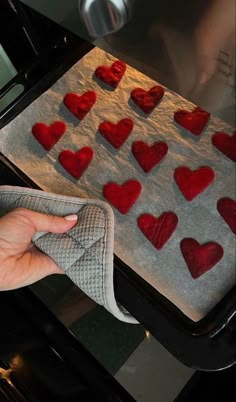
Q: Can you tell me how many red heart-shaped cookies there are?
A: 14